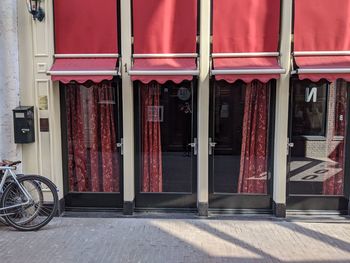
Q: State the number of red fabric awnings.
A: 4